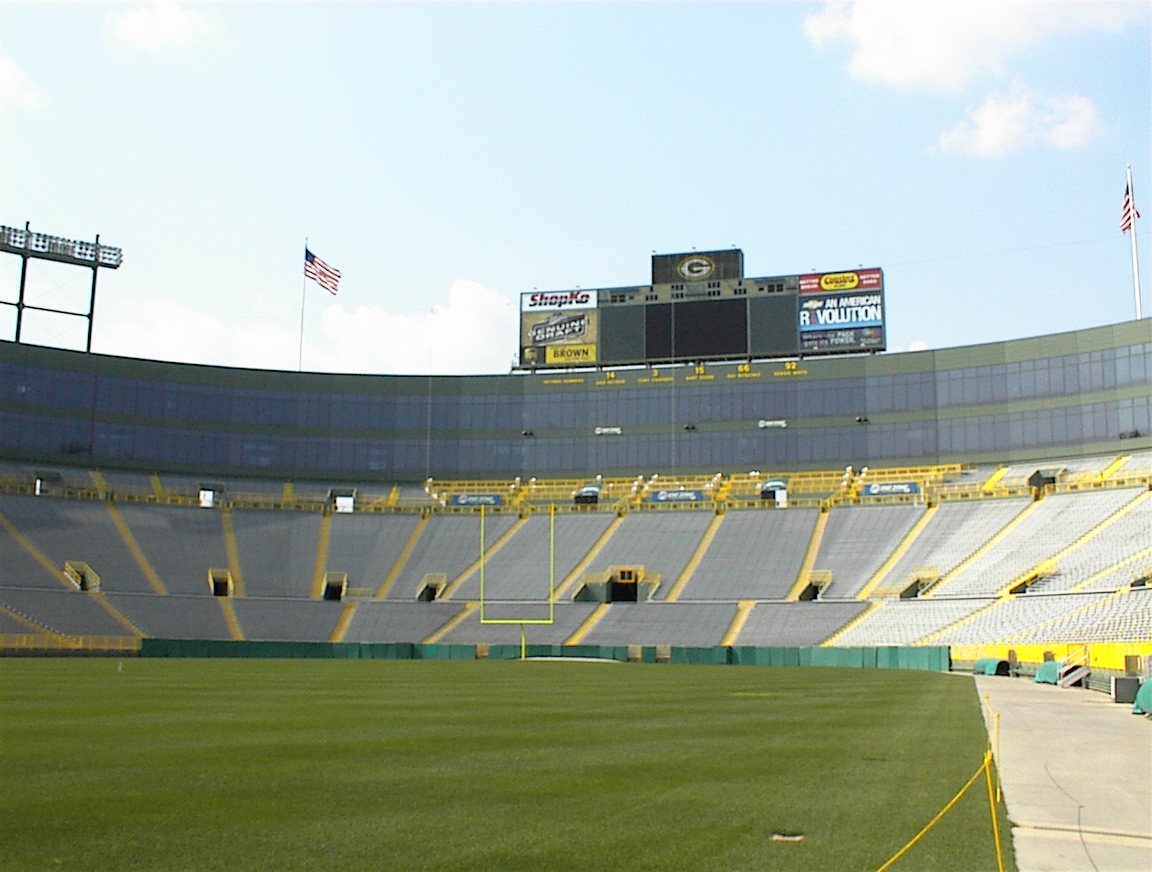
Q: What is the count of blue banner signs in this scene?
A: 3